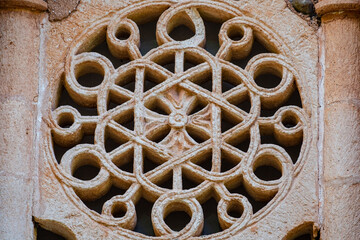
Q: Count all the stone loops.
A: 12